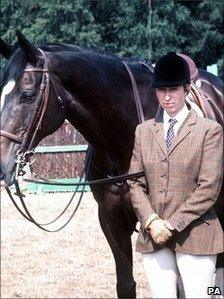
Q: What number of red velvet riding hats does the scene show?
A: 0